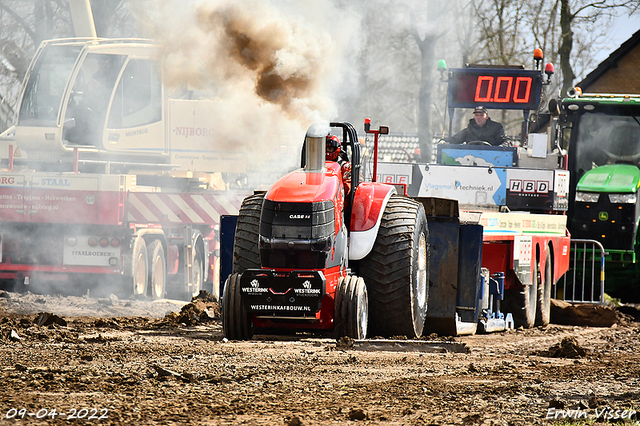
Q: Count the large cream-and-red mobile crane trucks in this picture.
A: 1